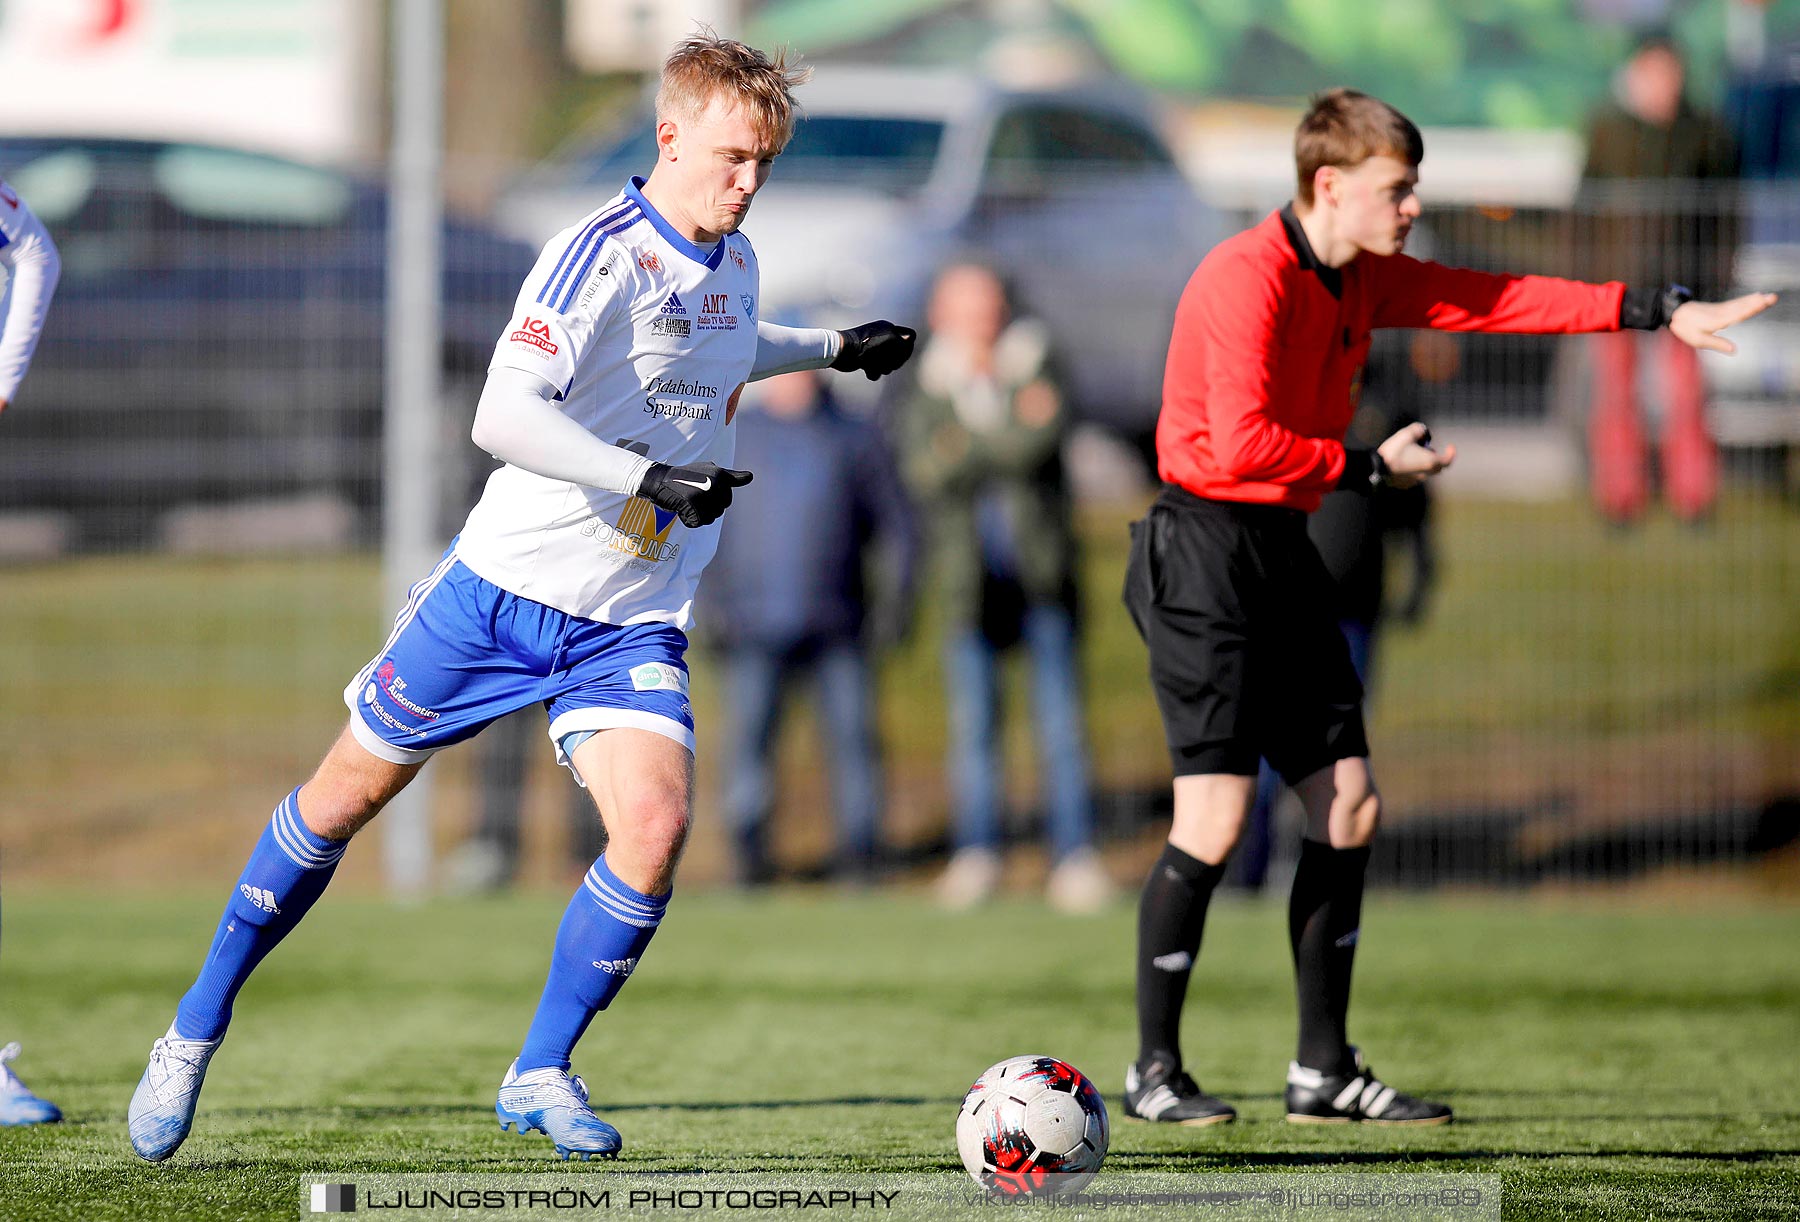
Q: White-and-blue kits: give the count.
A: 2